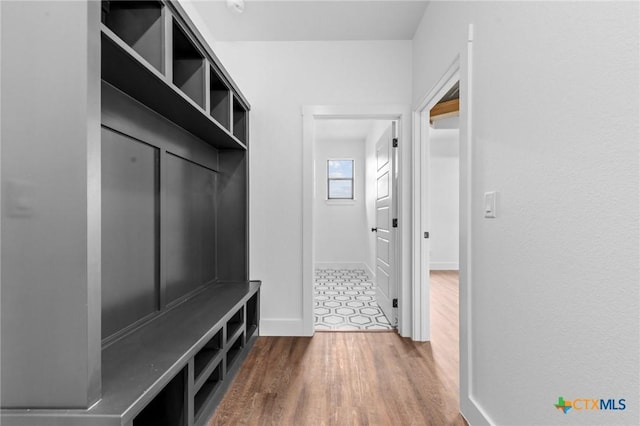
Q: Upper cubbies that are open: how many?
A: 4